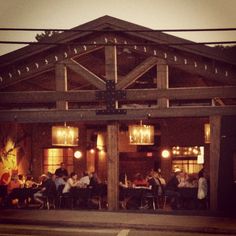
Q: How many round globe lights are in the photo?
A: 2